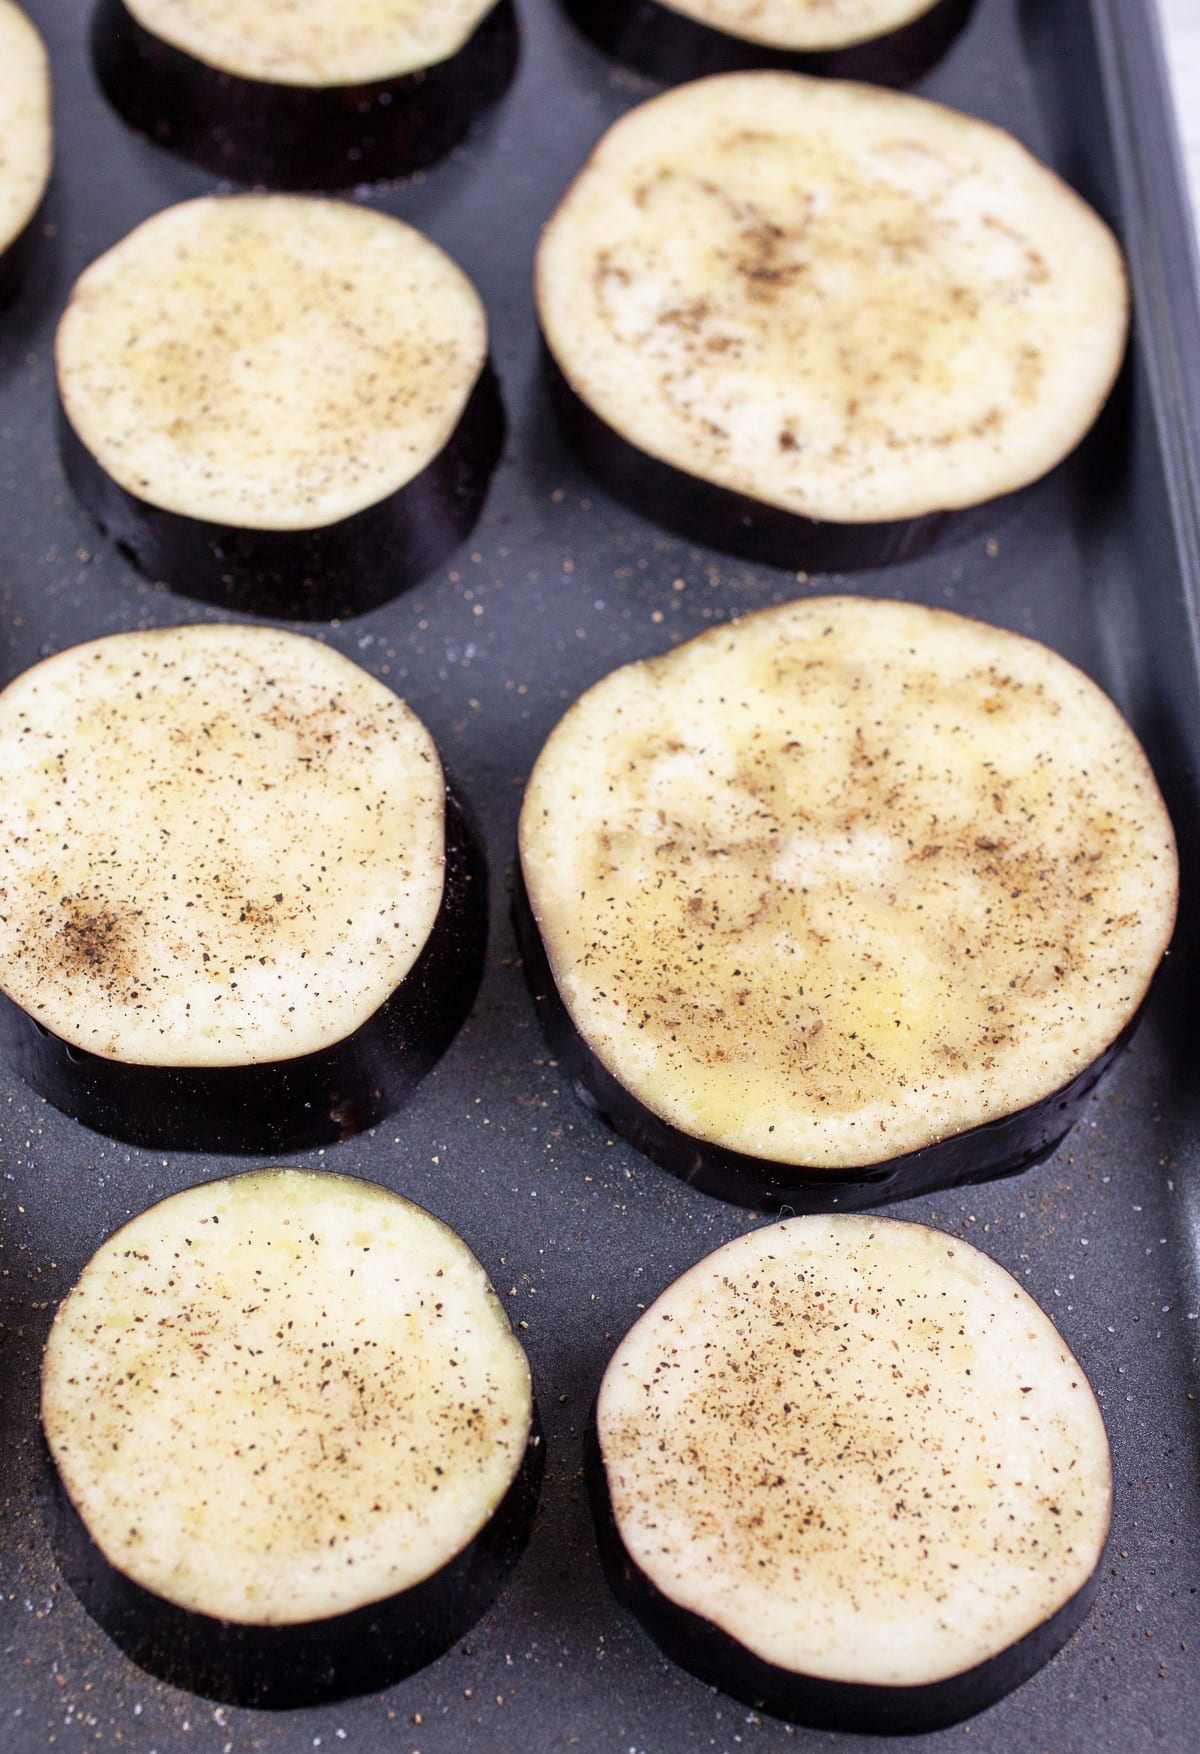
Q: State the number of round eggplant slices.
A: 9